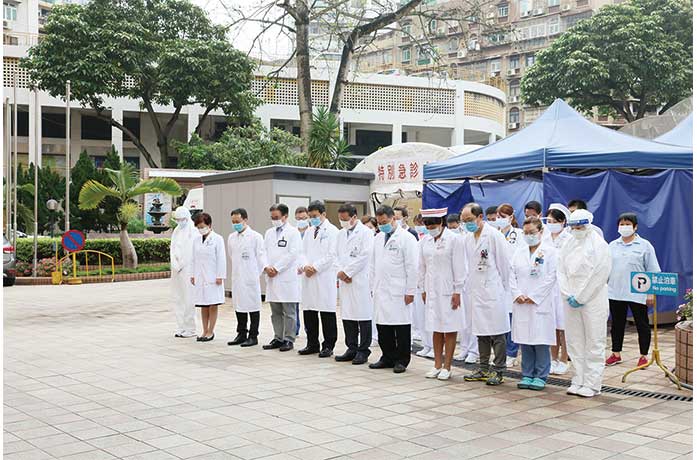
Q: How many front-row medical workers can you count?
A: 11